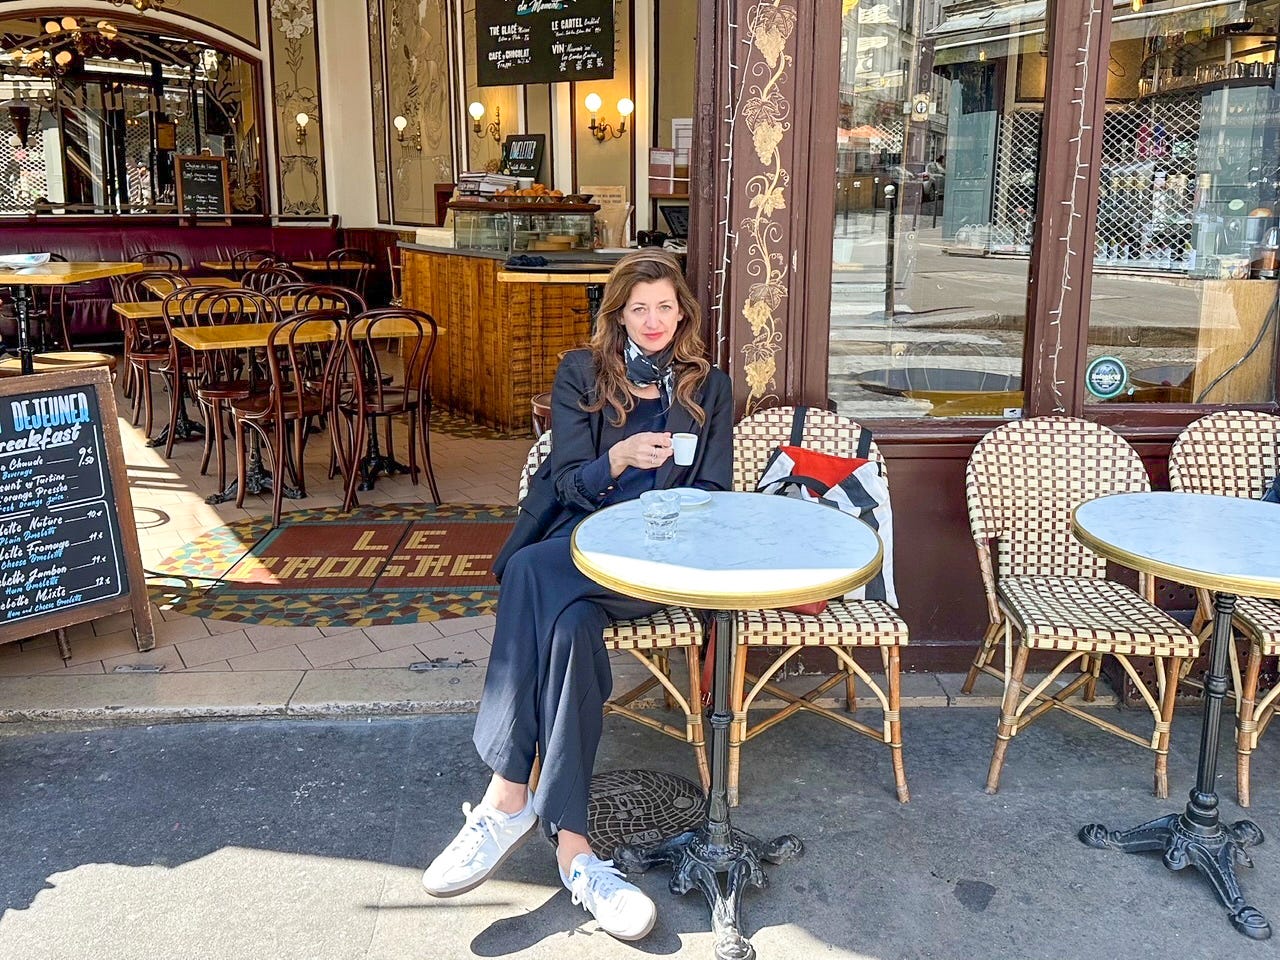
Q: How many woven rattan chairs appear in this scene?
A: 4